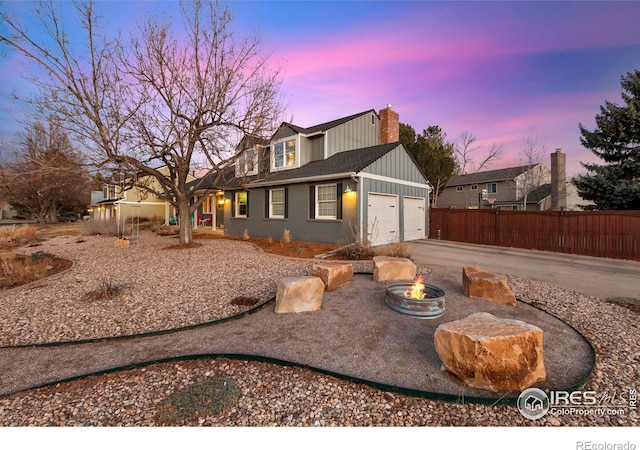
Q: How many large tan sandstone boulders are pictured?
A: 5